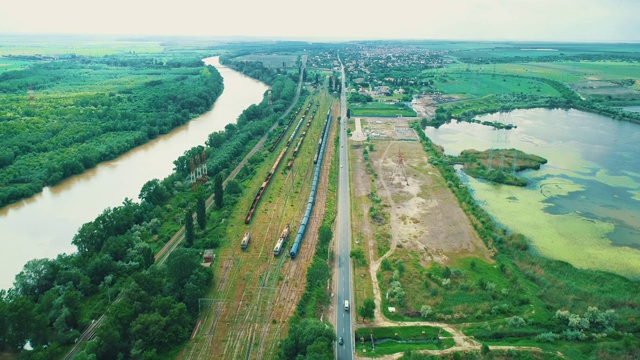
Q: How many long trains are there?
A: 5